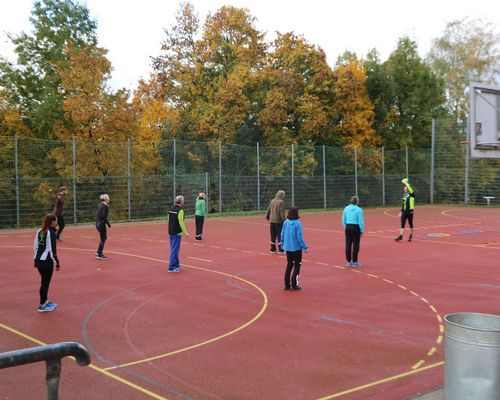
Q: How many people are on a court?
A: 9